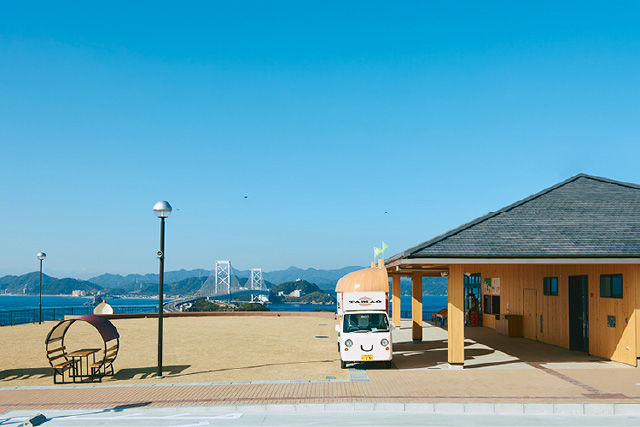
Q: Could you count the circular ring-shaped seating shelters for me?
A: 1